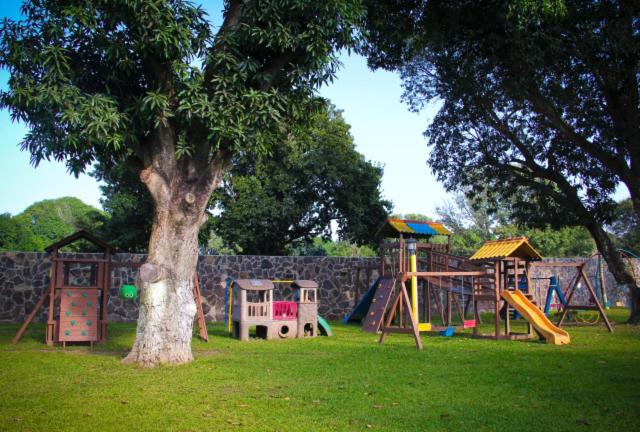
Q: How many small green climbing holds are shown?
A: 10